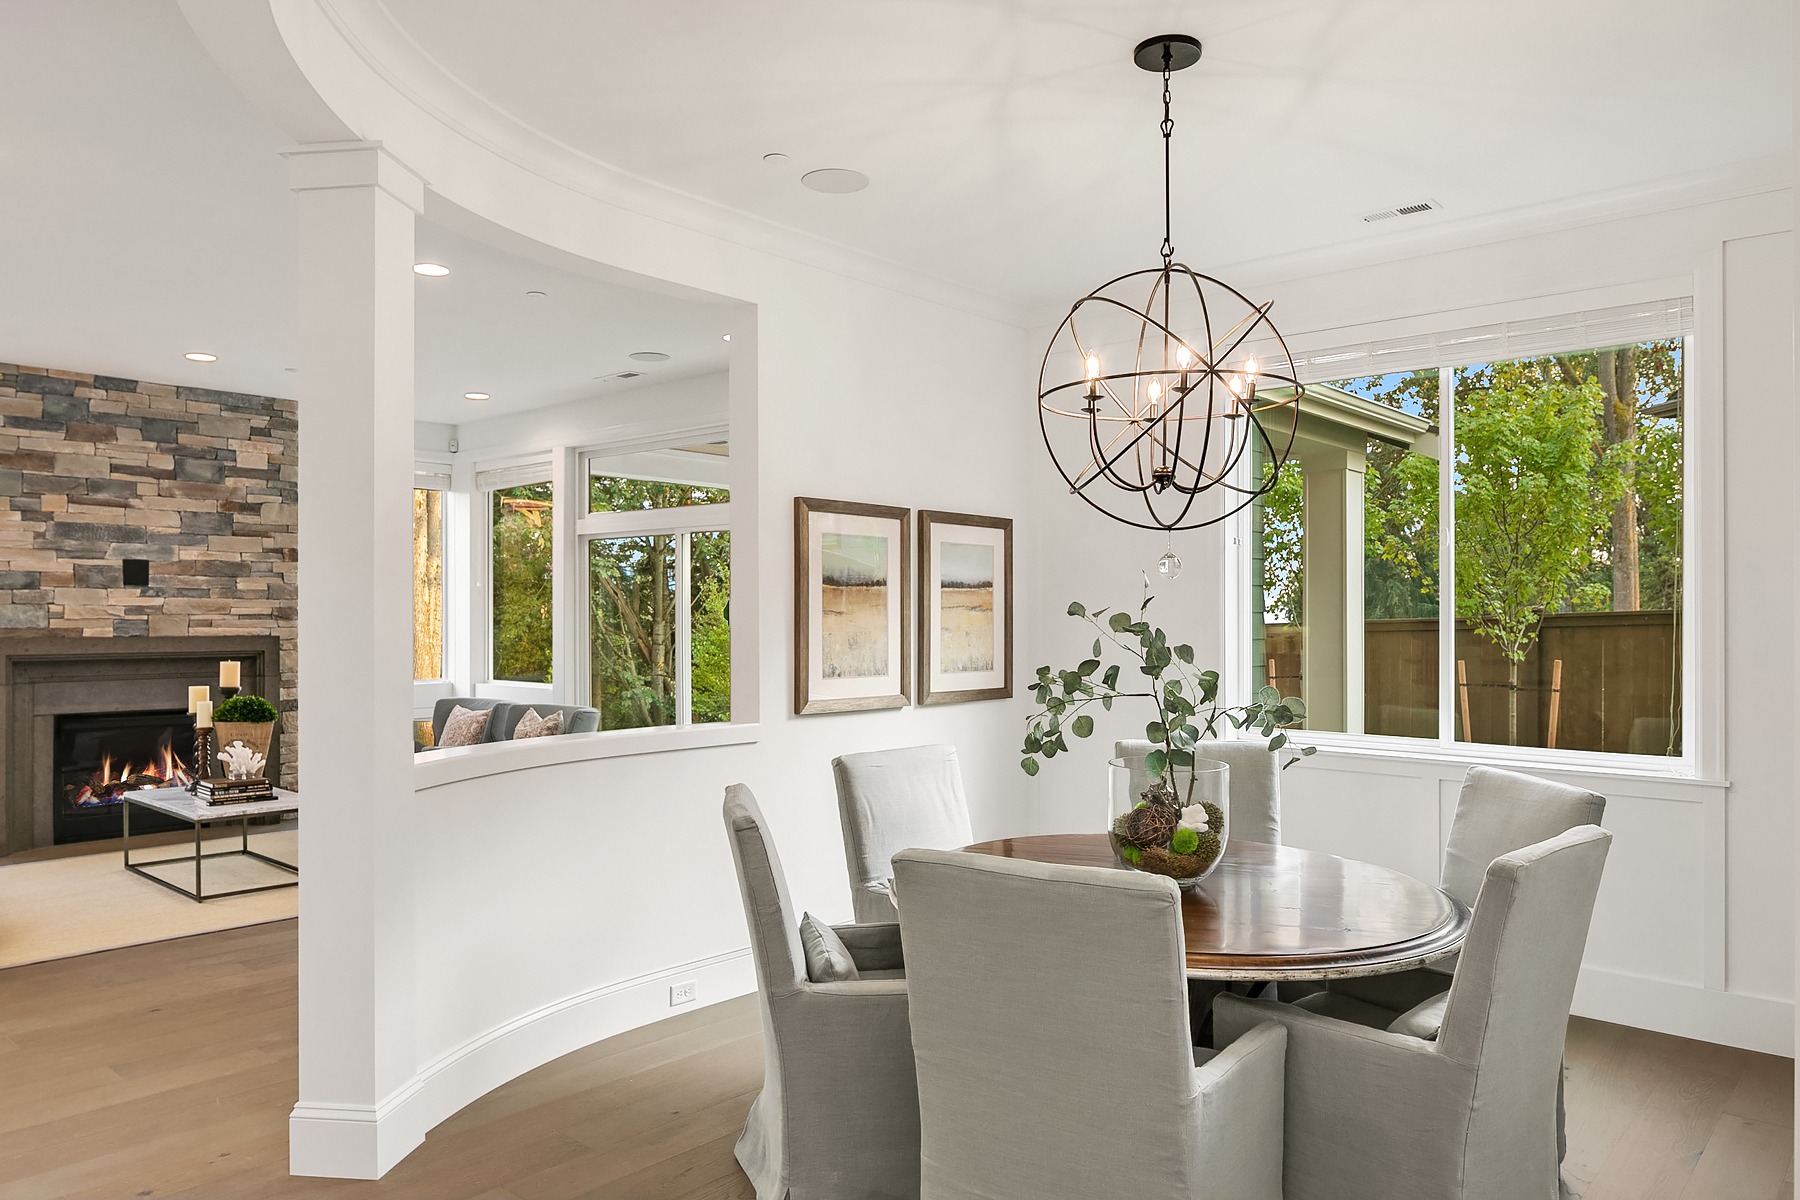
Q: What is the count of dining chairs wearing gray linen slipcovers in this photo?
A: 6